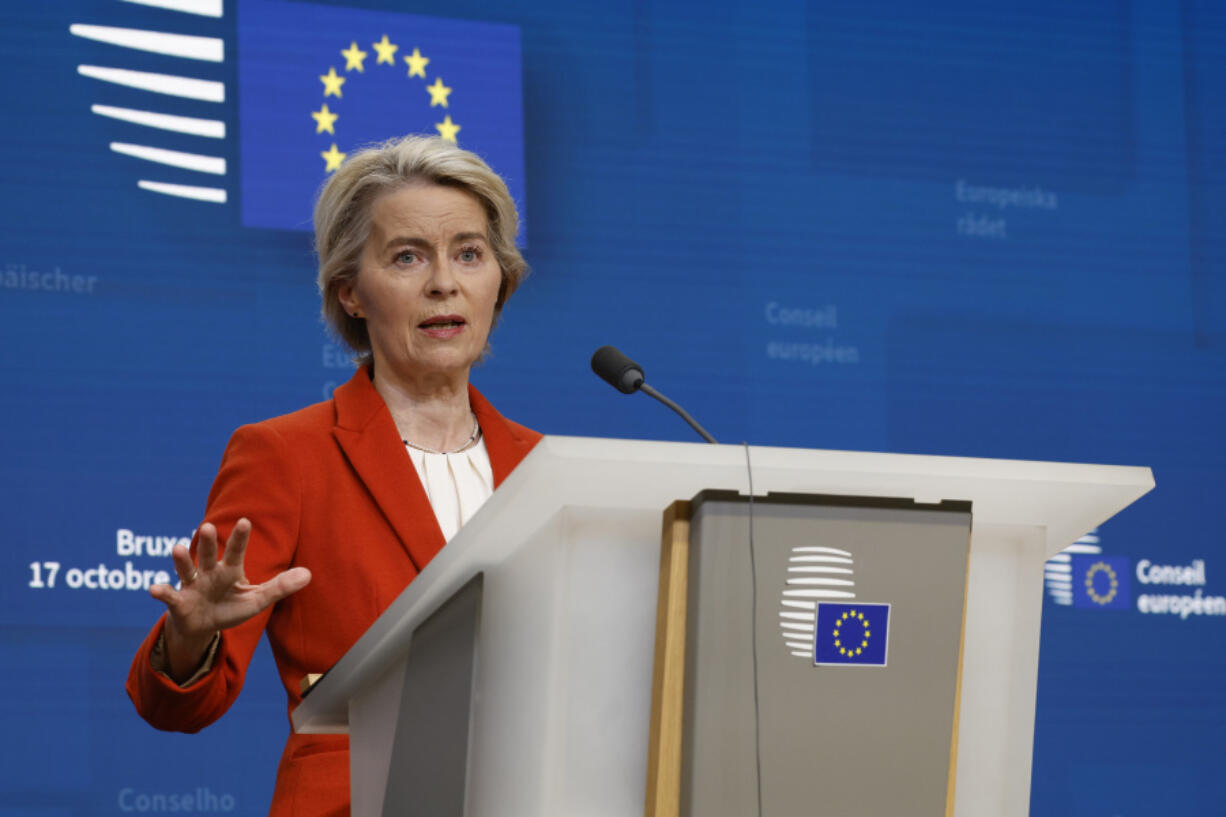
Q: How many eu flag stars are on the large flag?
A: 8